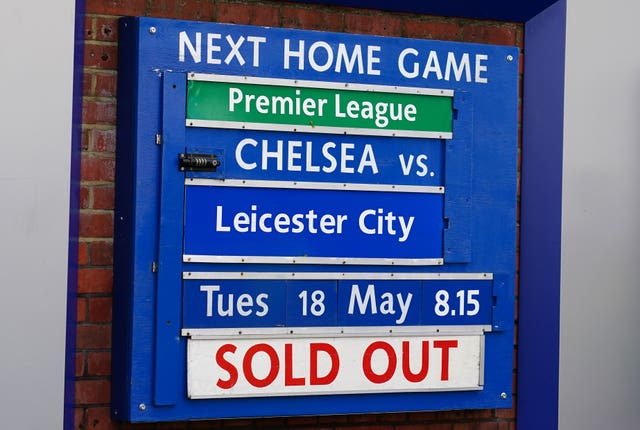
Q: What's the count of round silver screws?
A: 4